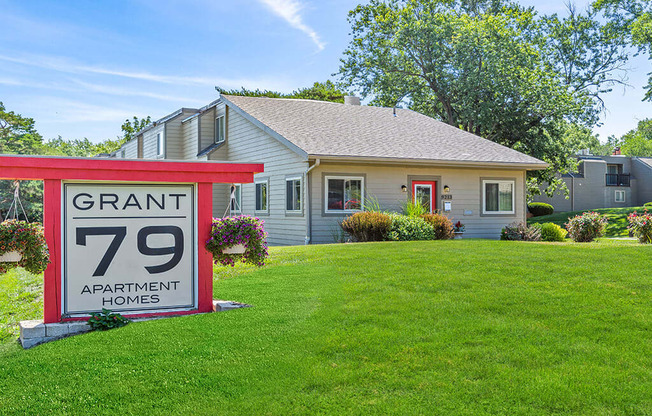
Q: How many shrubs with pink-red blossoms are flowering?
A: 2